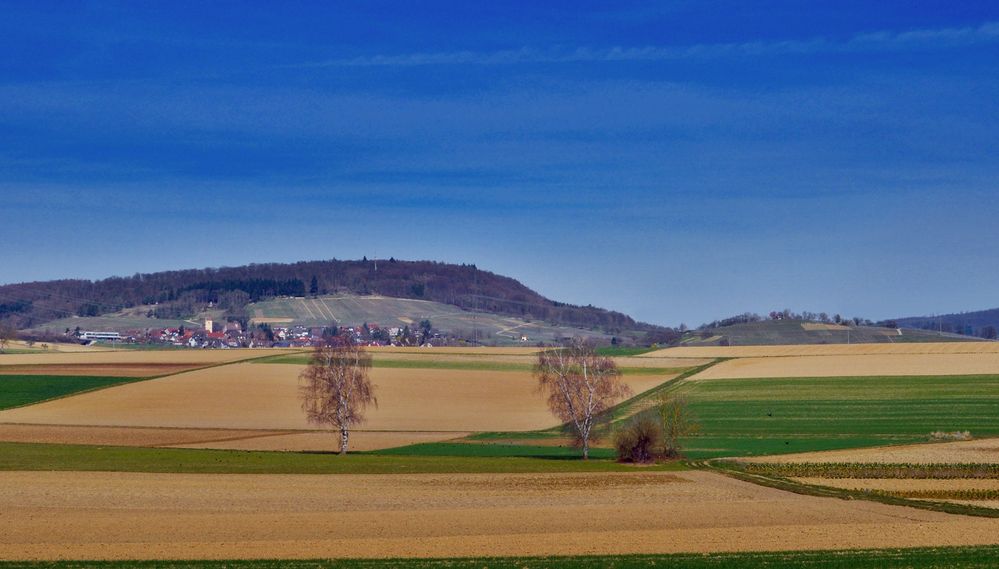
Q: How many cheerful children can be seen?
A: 0